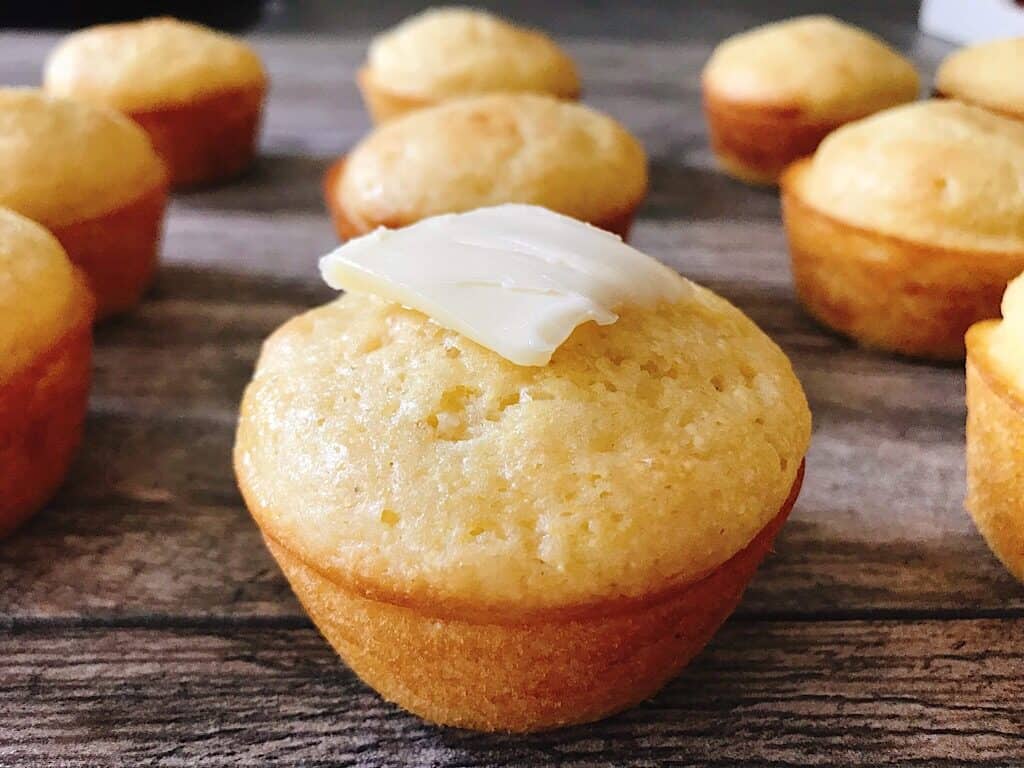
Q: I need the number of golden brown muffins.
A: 10